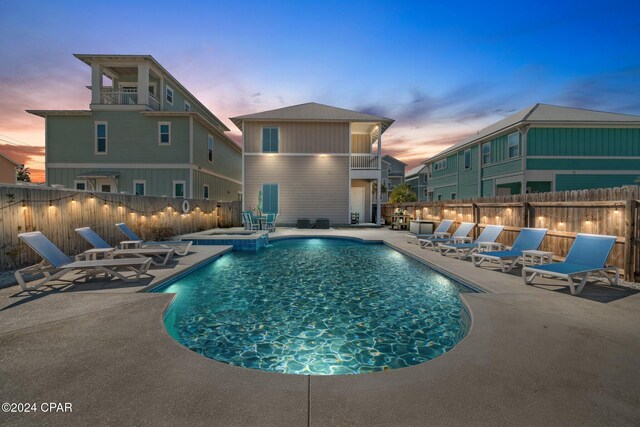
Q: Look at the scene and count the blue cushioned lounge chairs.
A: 8